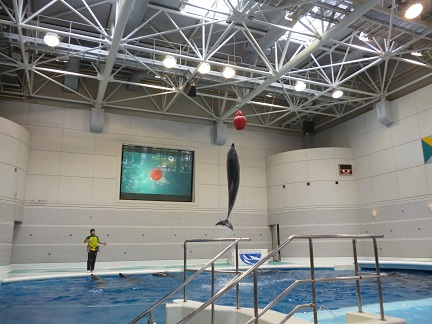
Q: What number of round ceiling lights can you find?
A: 7